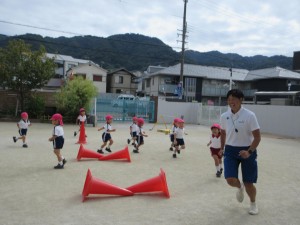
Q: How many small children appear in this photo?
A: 9